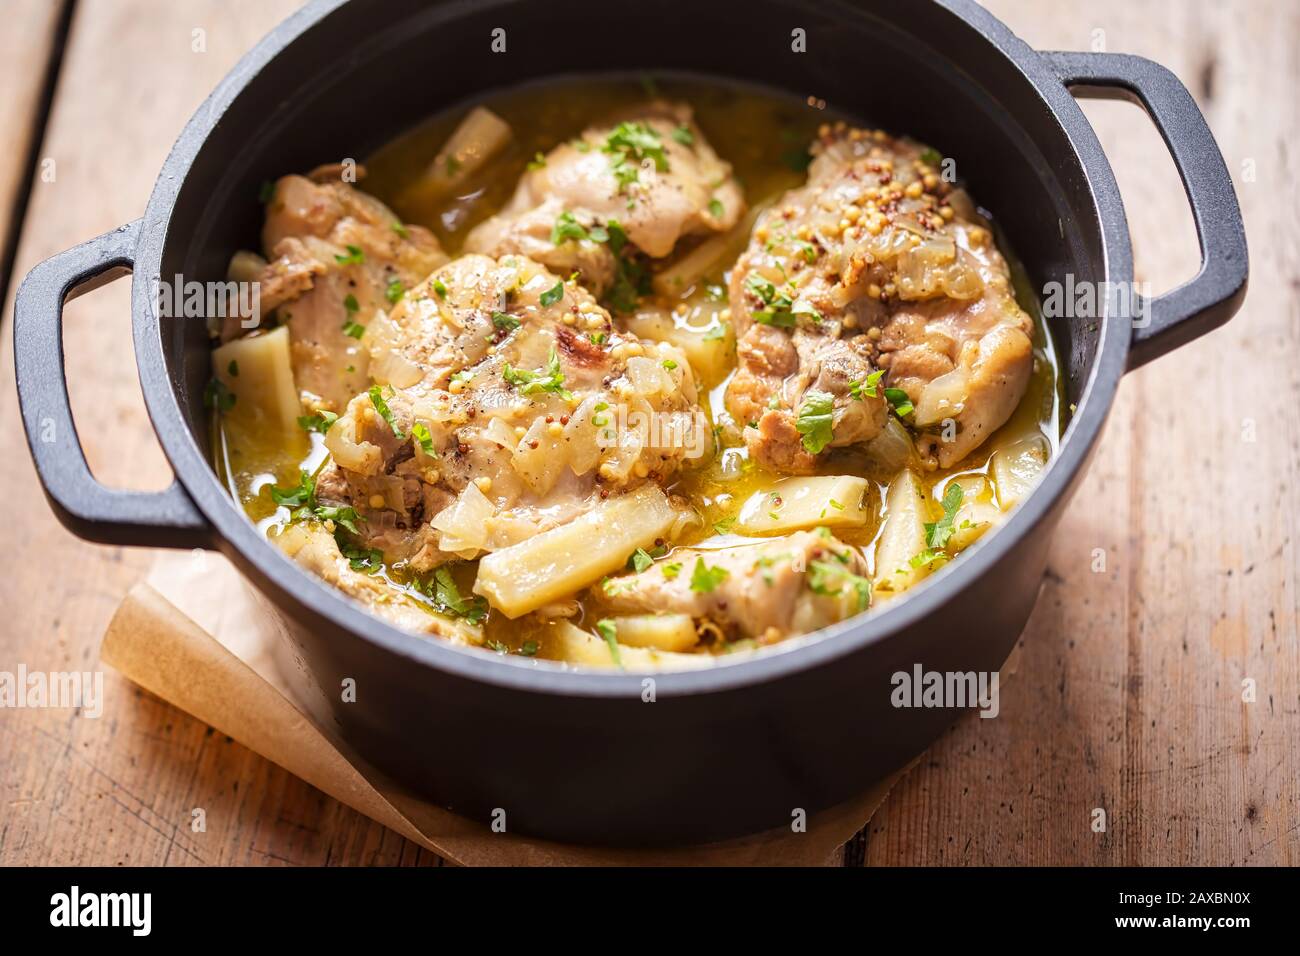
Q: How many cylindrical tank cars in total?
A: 0